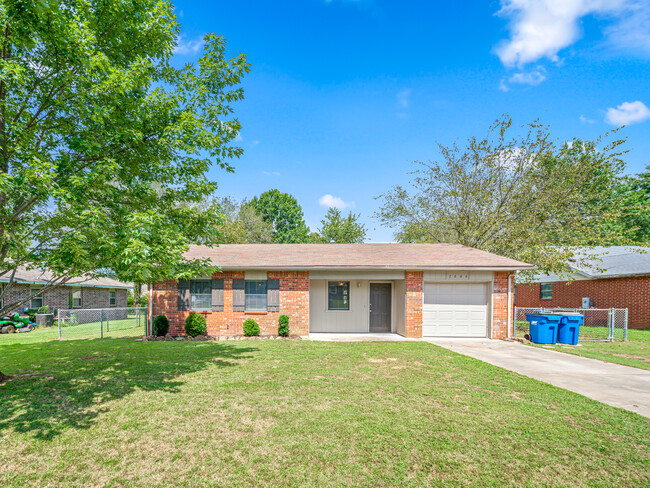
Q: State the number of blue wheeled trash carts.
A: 2